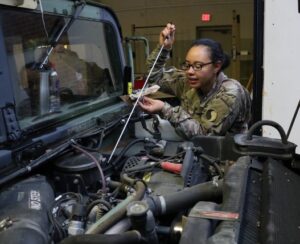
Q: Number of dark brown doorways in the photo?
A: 1